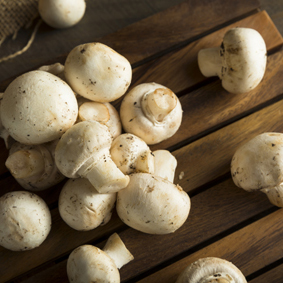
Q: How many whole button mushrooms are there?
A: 15